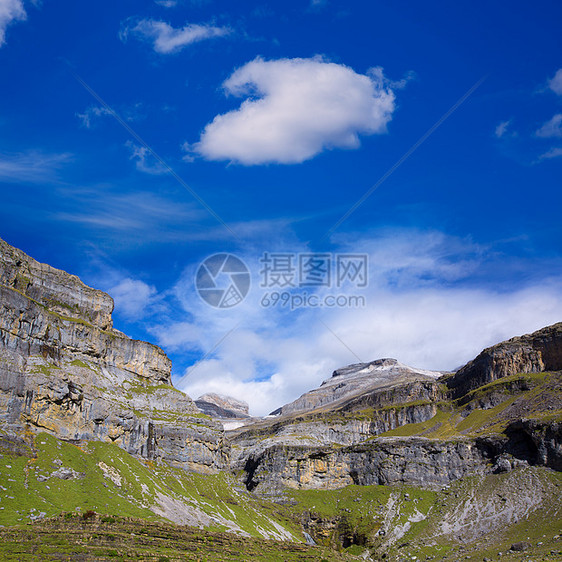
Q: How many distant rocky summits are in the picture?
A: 2